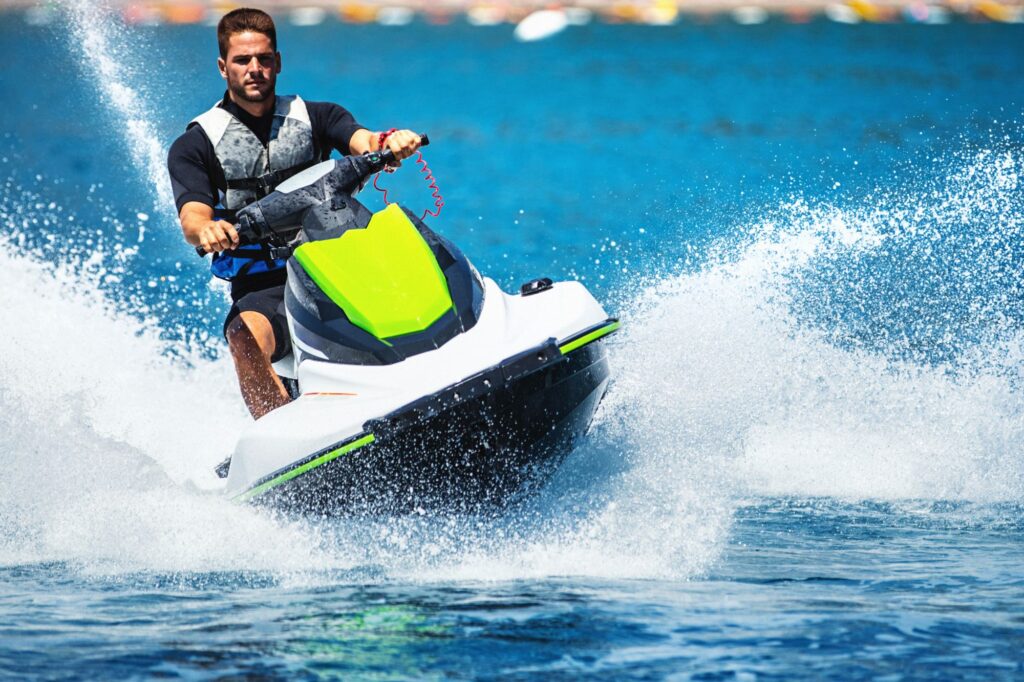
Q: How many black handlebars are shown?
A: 2